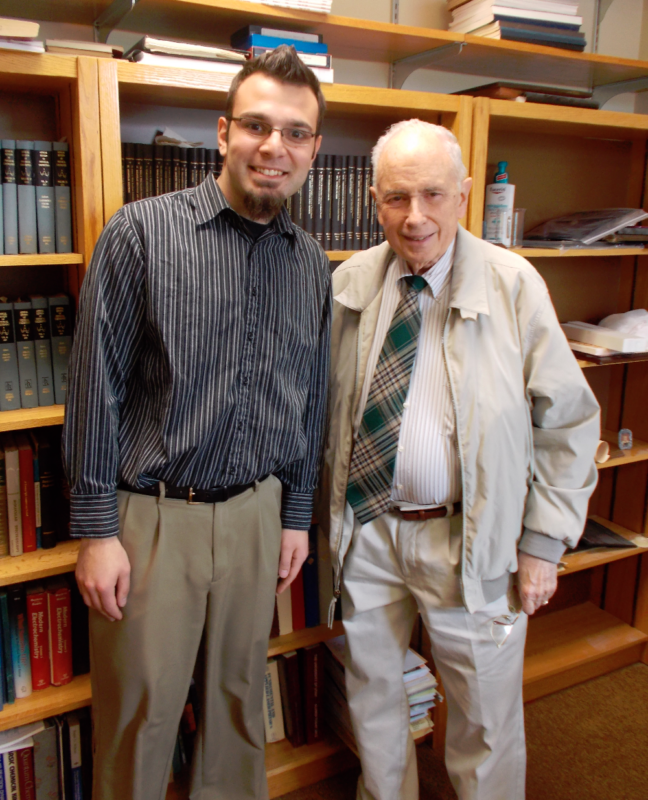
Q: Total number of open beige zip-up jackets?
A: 1